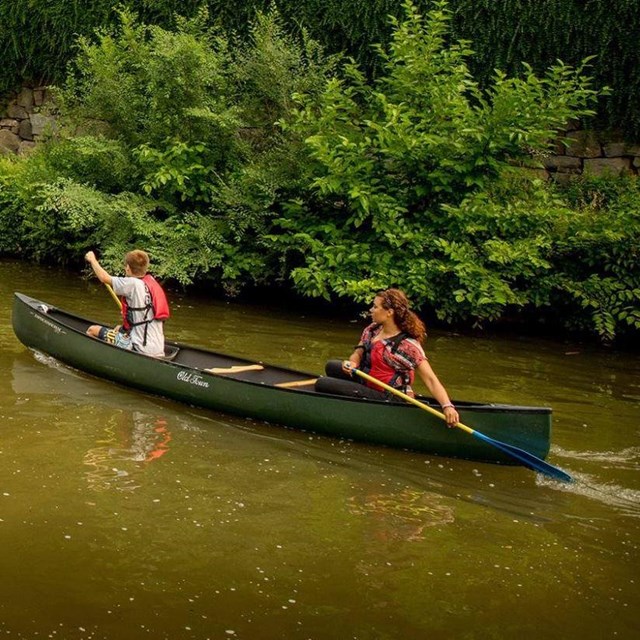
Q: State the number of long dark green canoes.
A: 1